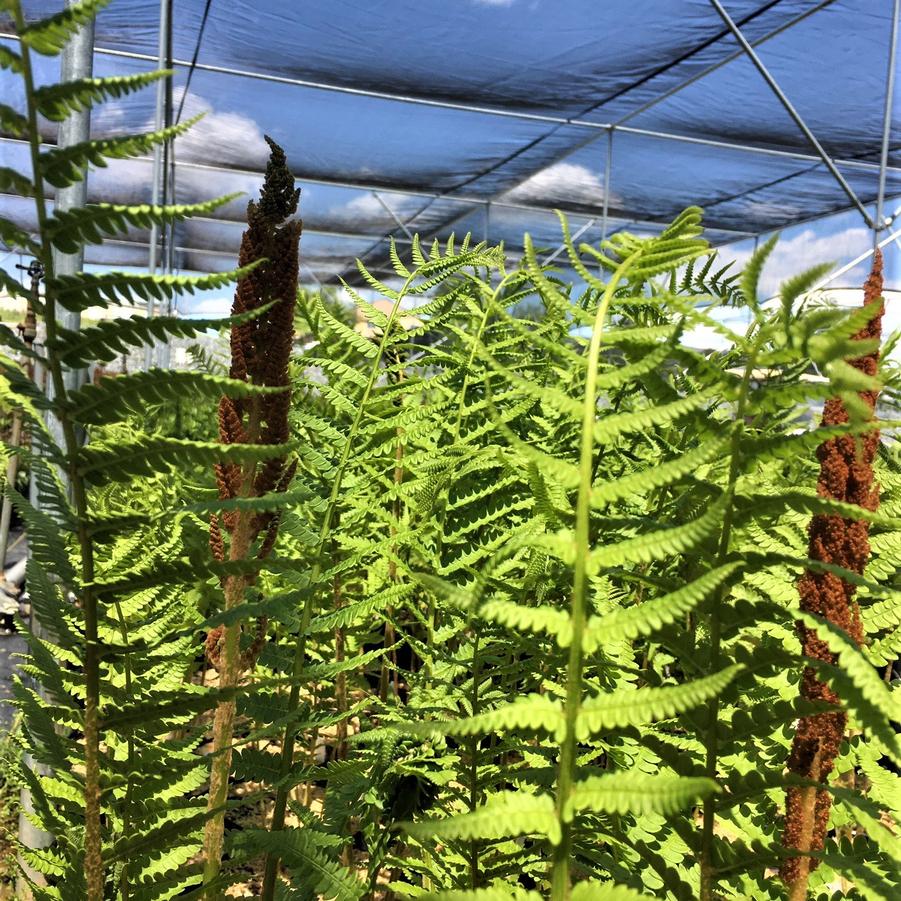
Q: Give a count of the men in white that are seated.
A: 0